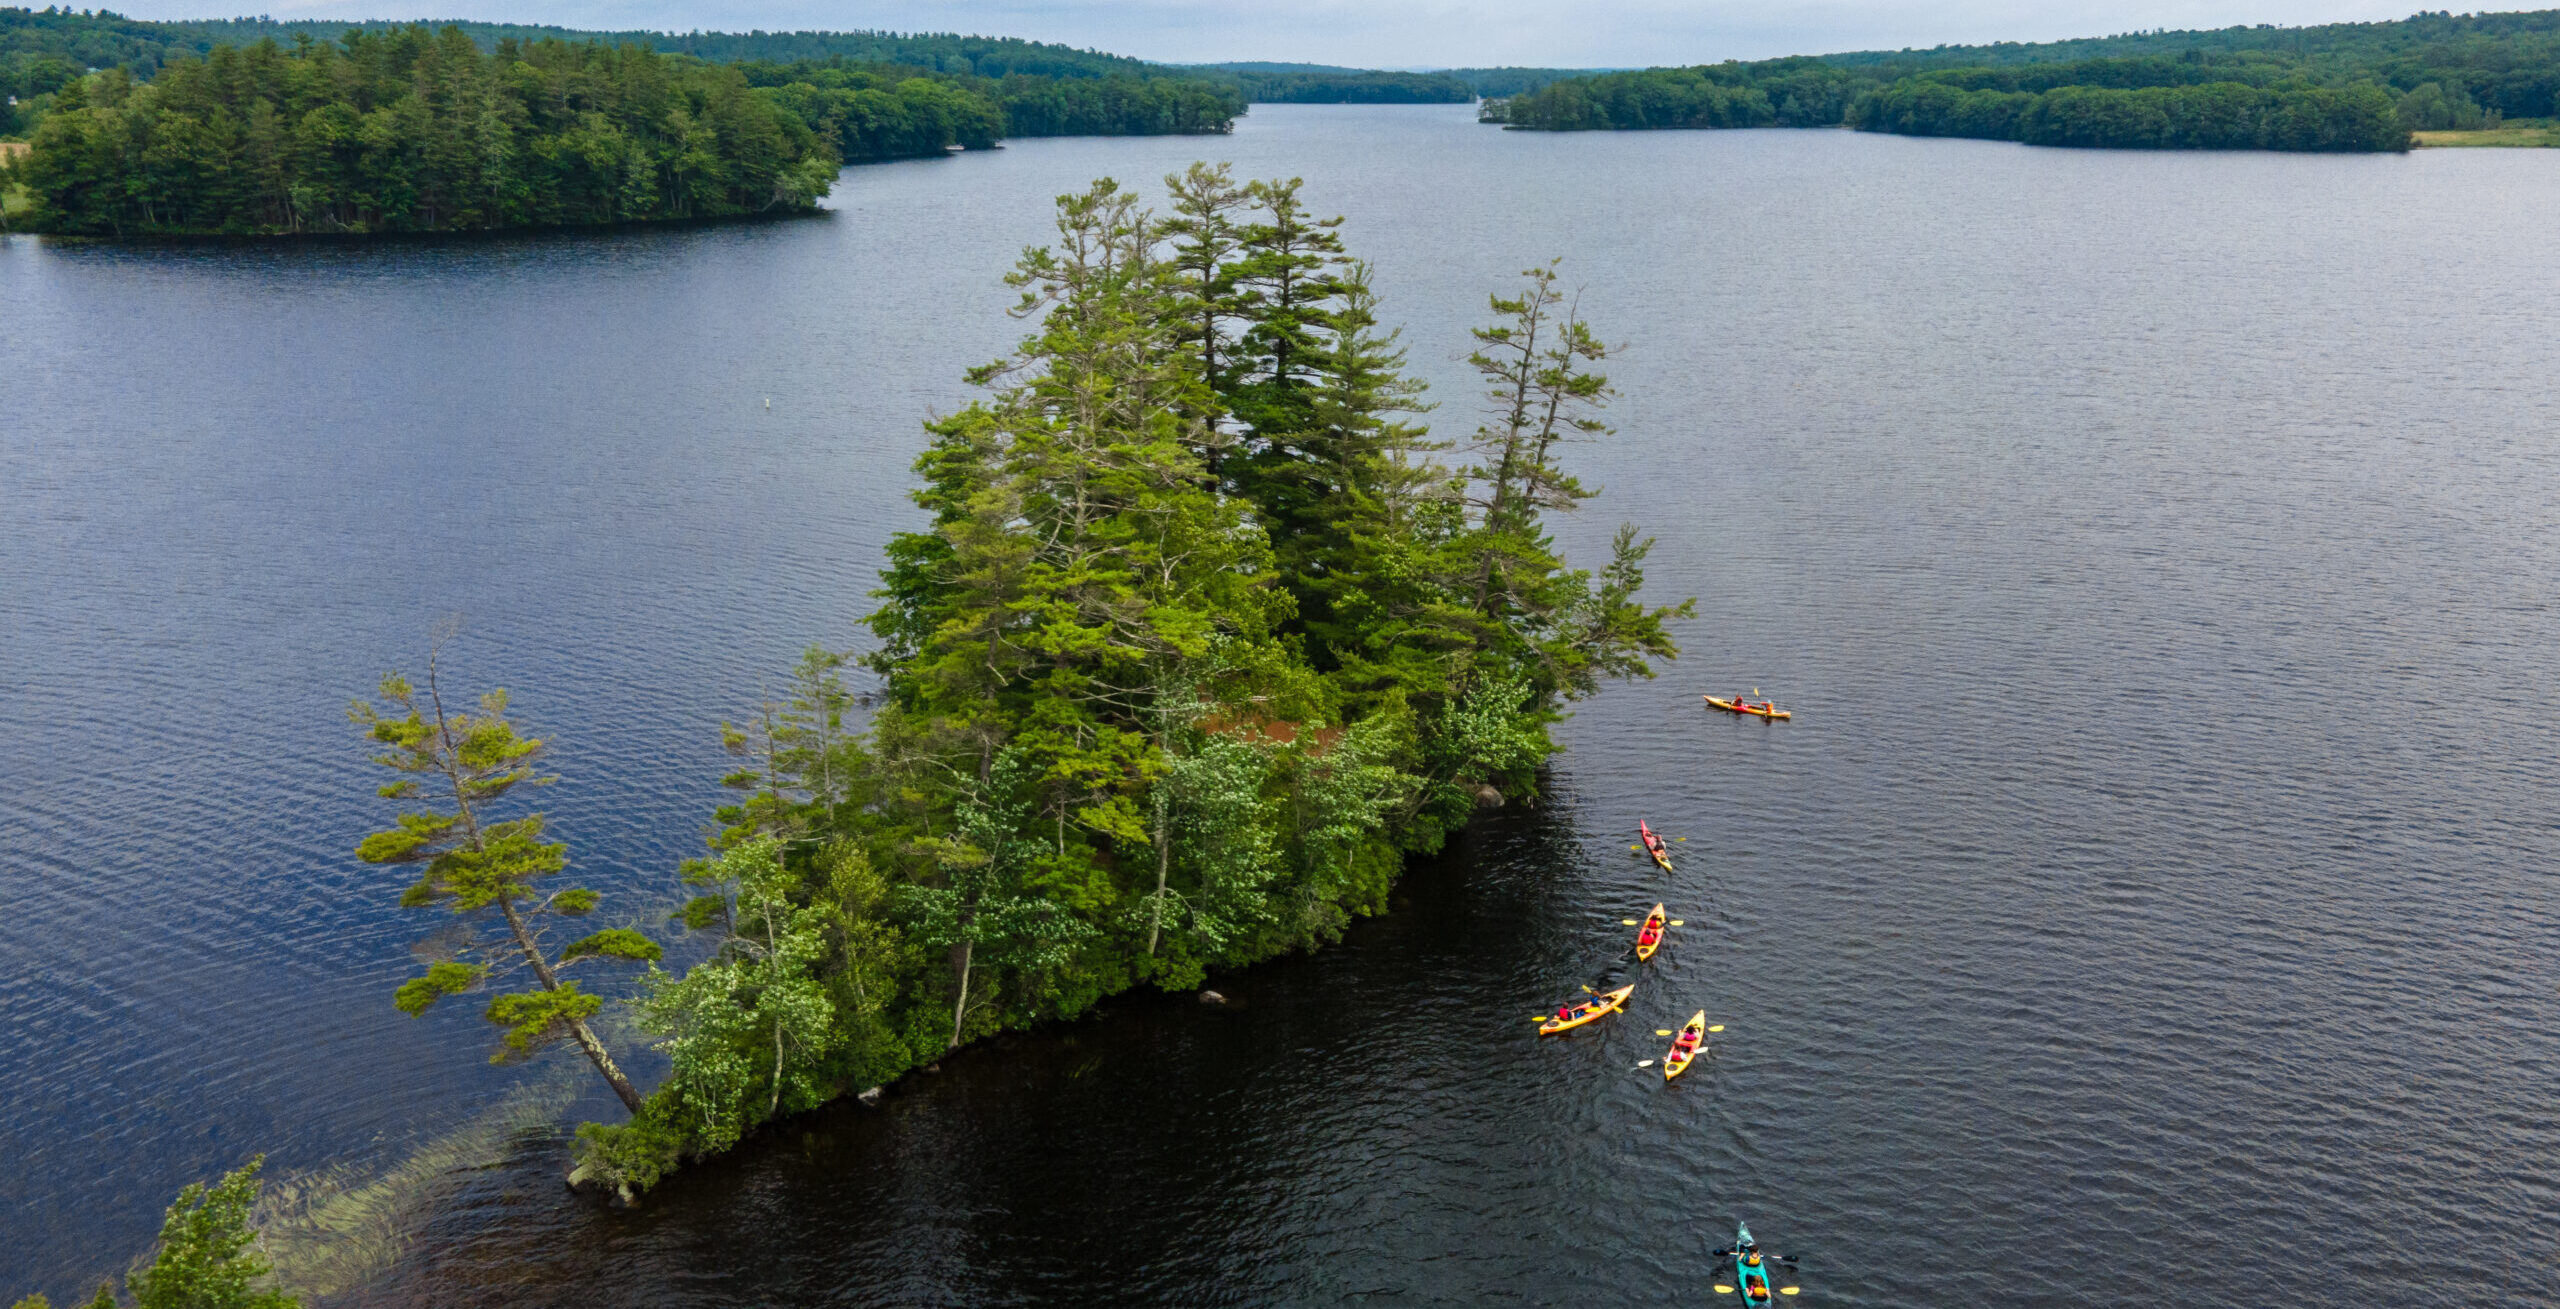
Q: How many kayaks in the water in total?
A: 6